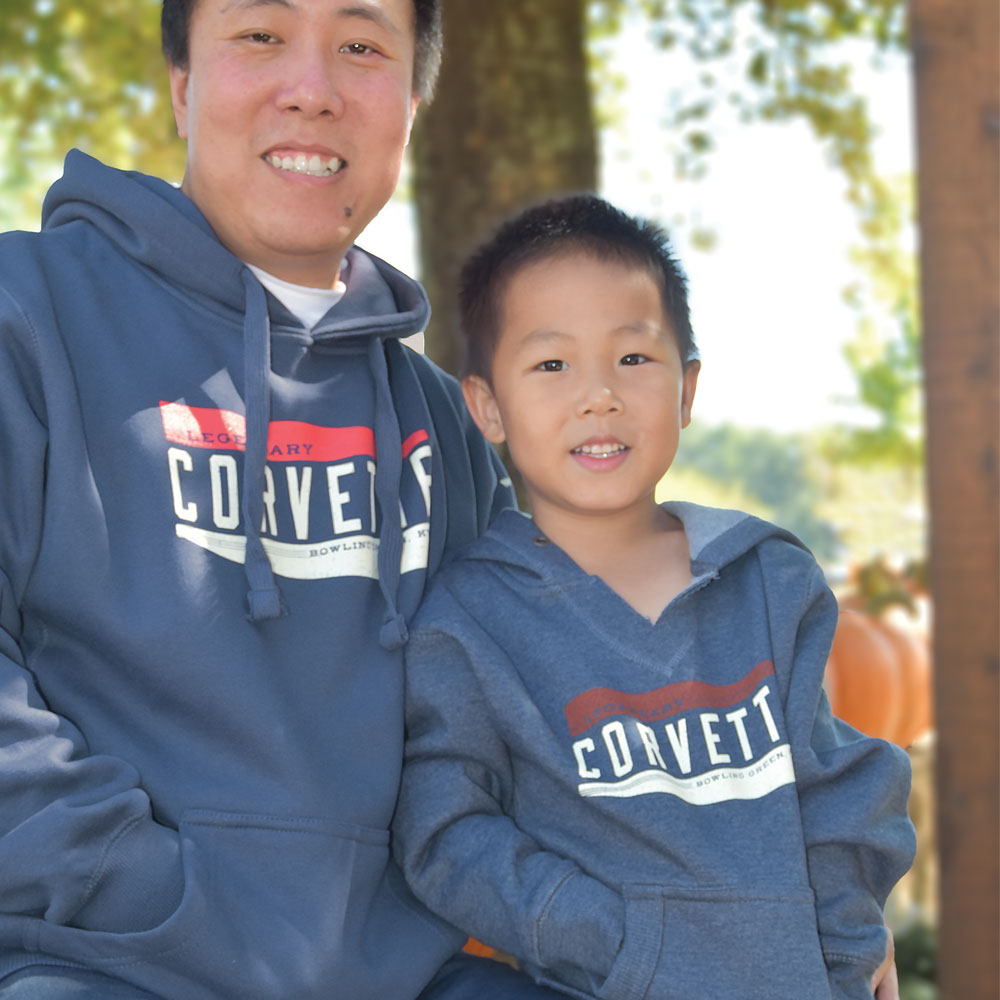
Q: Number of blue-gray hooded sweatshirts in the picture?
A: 2